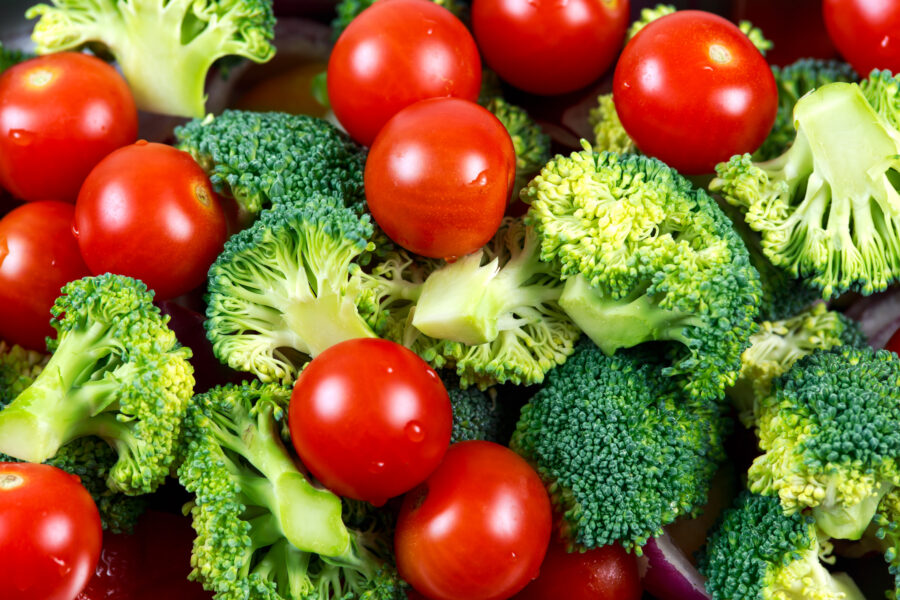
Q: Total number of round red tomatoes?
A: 12